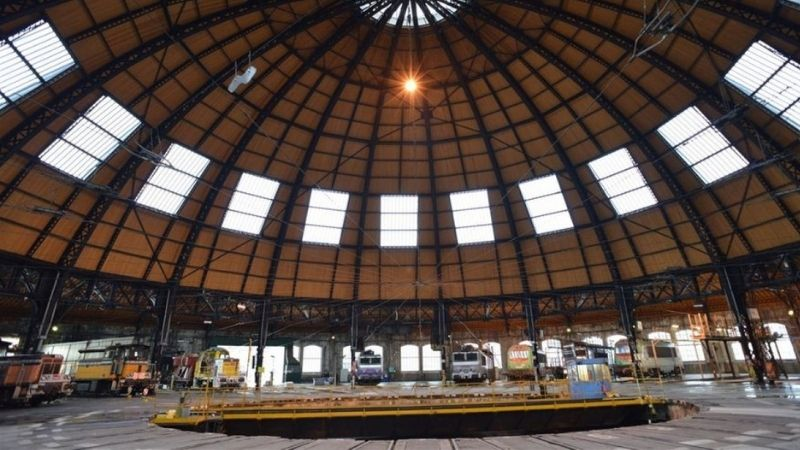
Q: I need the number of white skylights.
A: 11